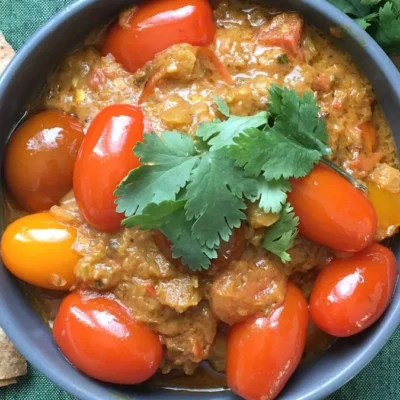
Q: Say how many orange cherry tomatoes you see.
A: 2